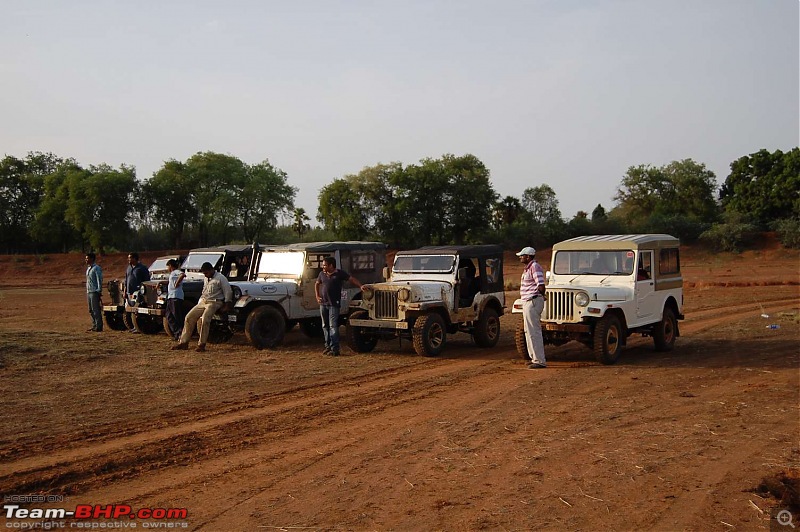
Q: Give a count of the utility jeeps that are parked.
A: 5